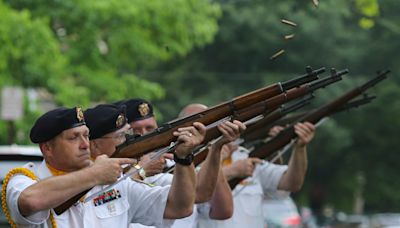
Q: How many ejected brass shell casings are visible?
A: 4